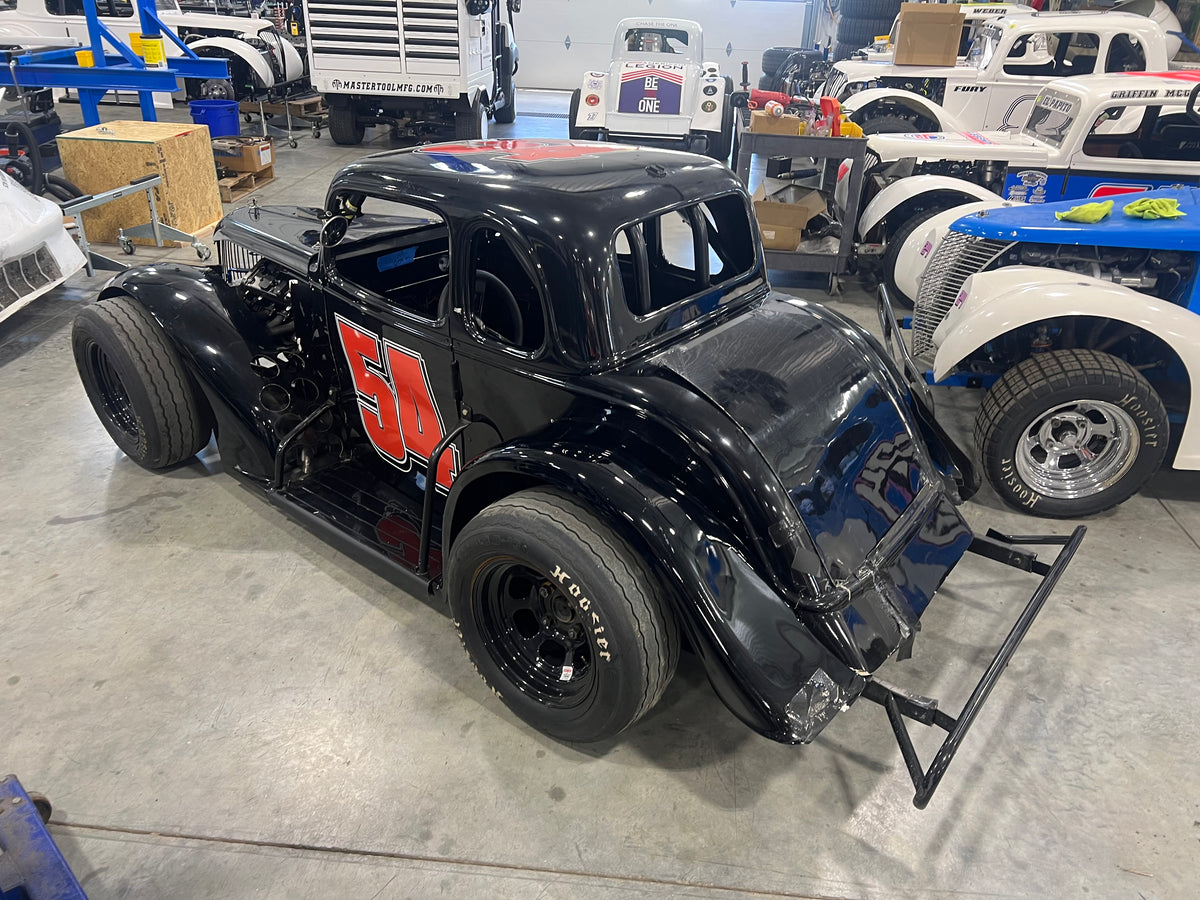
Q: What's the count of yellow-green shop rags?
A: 2